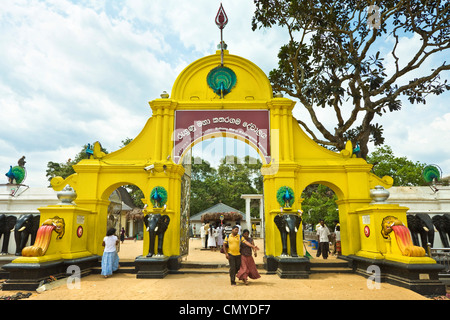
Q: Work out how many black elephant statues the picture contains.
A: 6